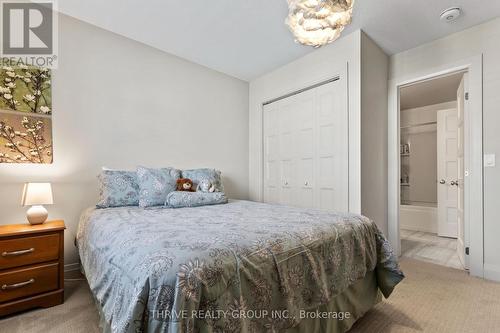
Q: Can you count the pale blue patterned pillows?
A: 4